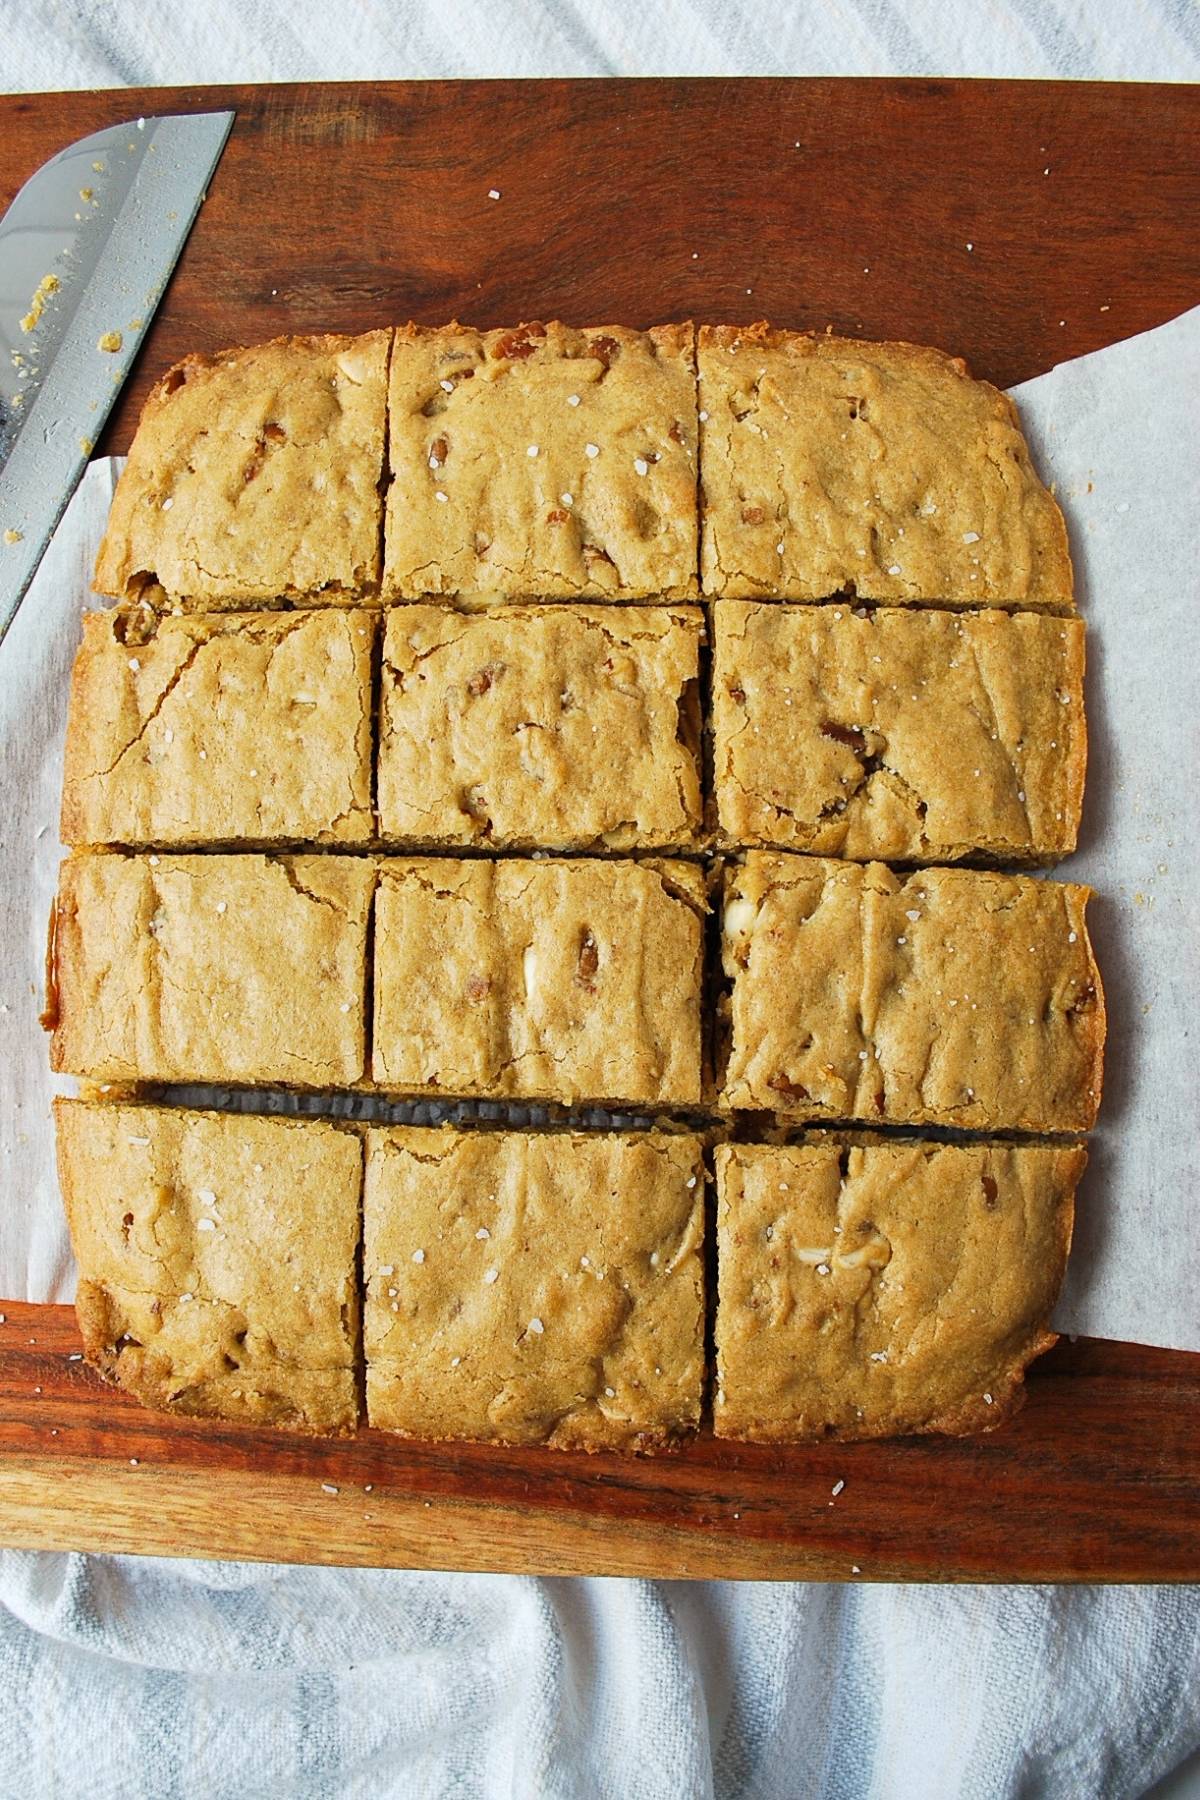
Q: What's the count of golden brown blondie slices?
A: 12